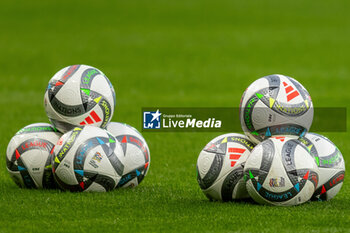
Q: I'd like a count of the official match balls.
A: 8